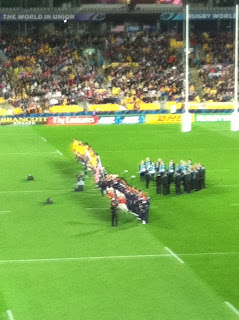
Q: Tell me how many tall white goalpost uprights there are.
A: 2